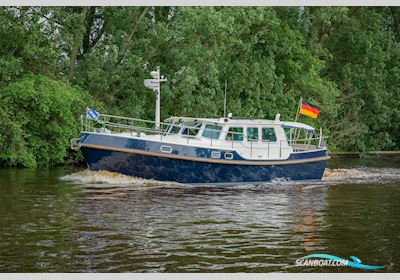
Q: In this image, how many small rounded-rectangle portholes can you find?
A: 3